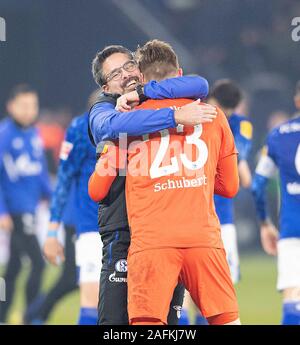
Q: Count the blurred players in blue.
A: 4